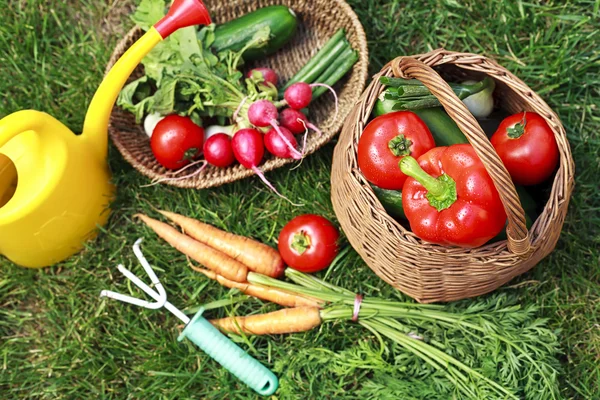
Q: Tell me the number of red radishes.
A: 7